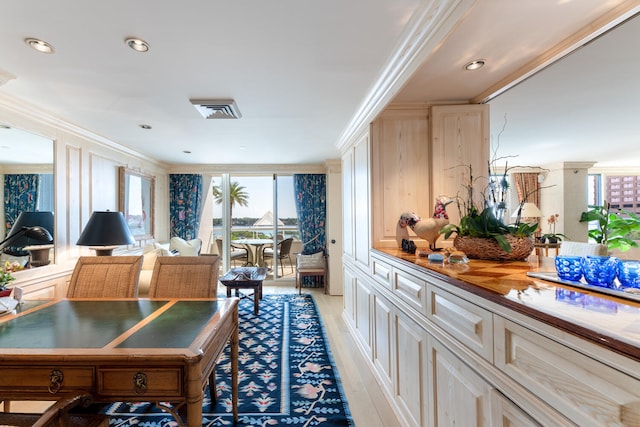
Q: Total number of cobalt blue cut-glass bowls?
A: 3